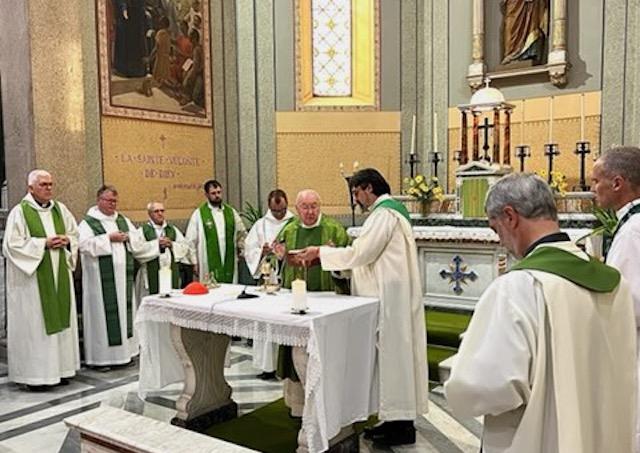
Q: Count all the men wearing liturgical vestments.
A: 9